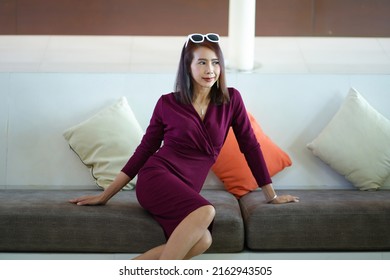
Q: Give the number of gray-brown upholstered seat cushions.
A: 2